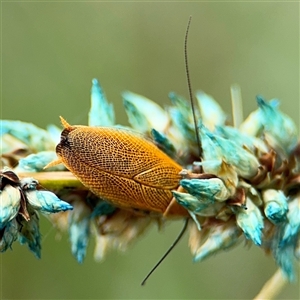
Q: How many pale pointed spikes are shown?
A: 2